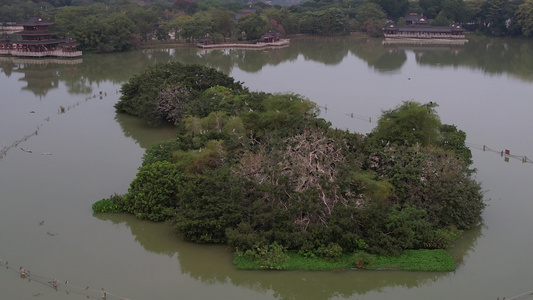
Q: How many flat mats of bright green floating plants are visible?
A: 2